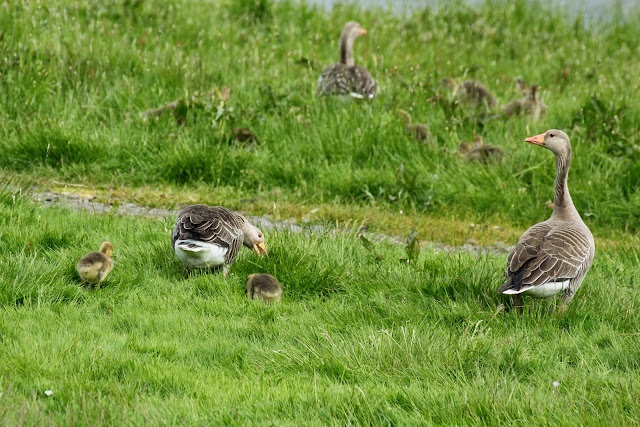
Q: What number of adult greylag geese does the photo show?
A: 3